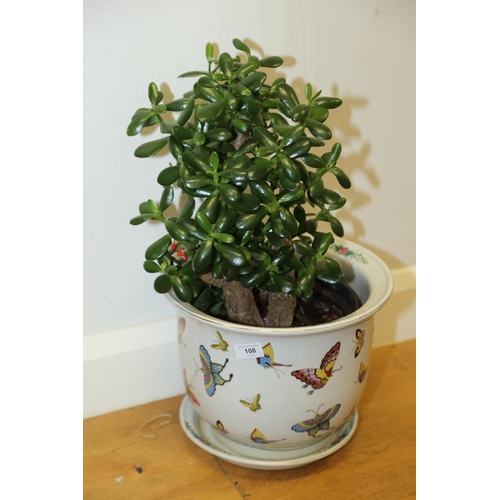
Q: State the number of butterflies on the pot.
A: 12